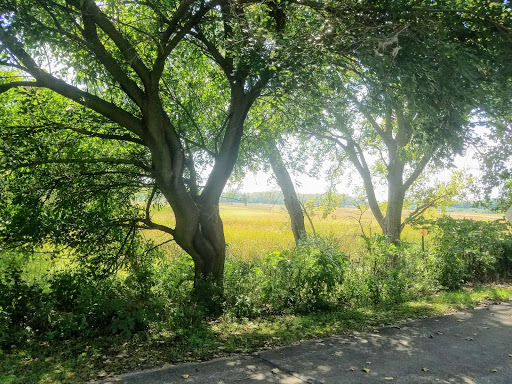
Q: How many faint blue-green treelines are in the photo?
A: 1